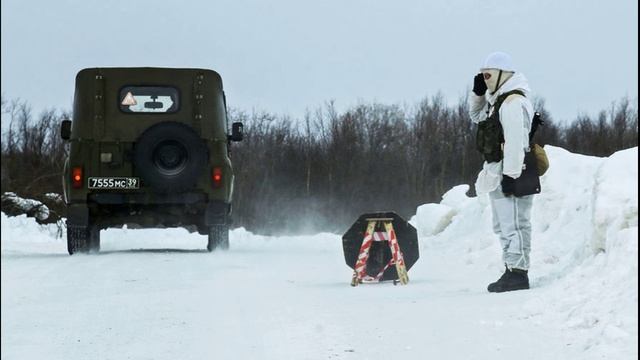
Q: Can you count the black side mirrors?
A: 2